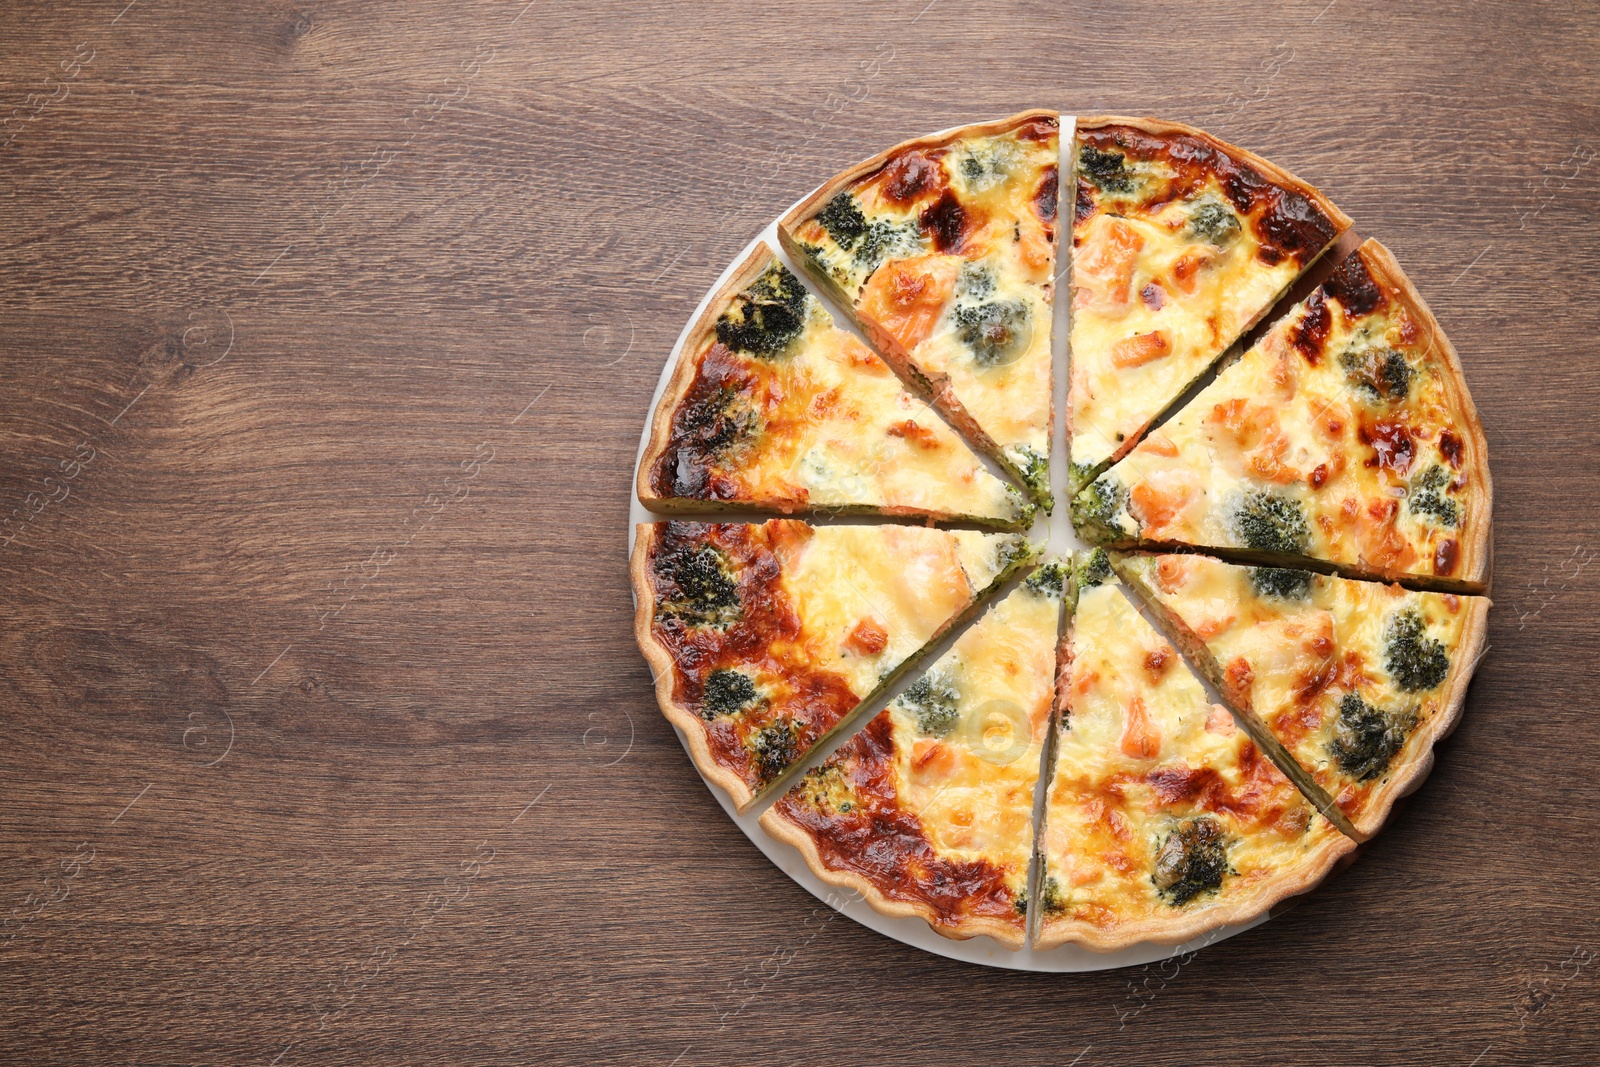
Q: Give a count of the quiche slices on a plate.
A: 8